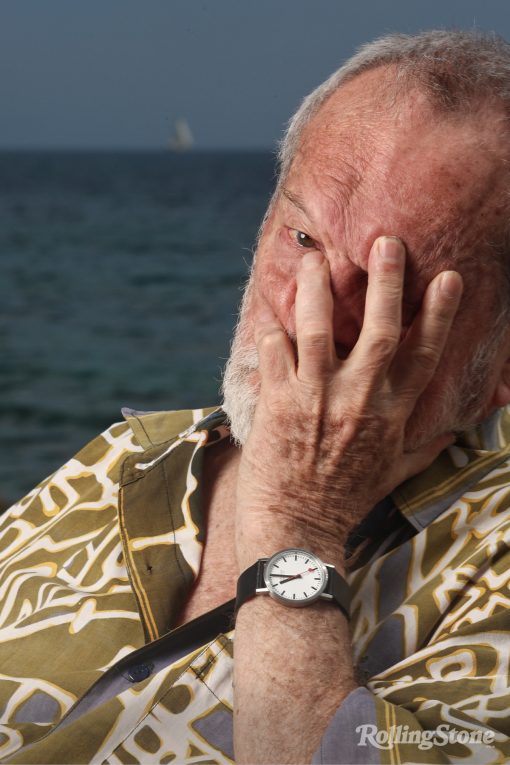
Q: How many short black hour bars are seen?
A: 11